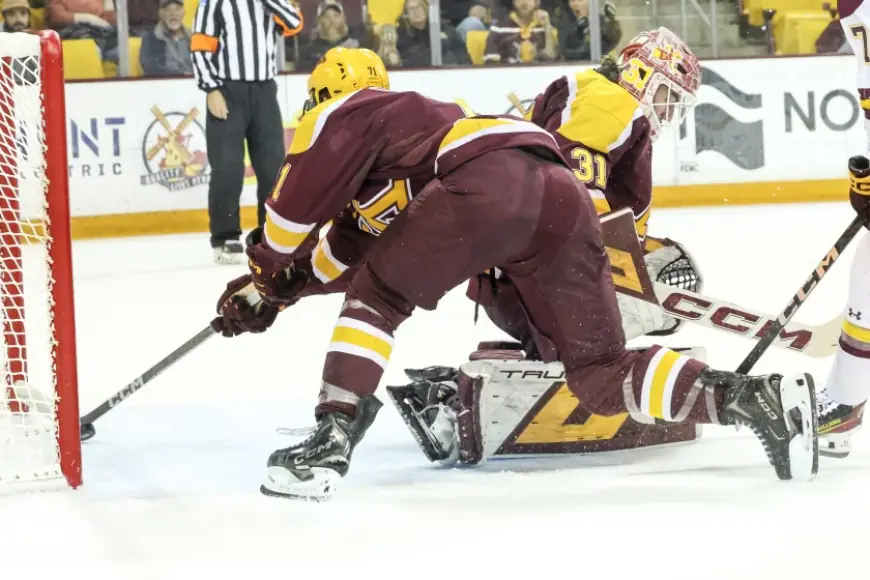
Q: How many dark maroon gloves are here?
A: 3